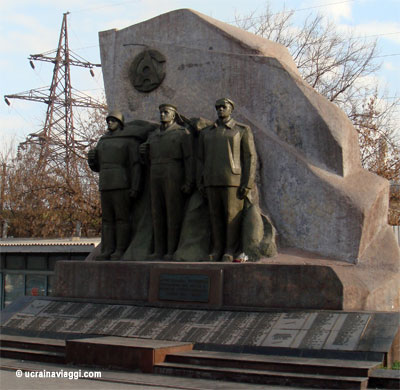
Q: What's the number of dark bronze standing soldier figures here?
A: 3